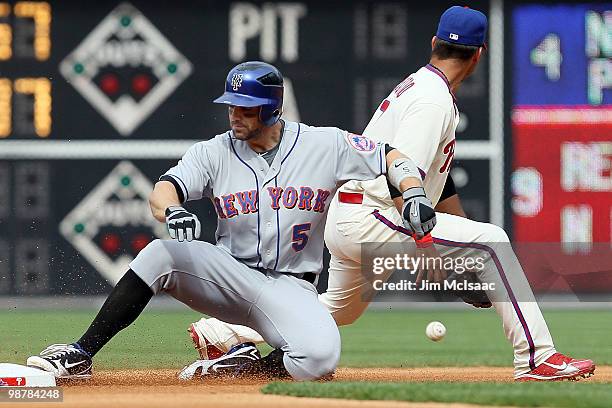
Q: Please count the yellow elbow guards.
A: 0